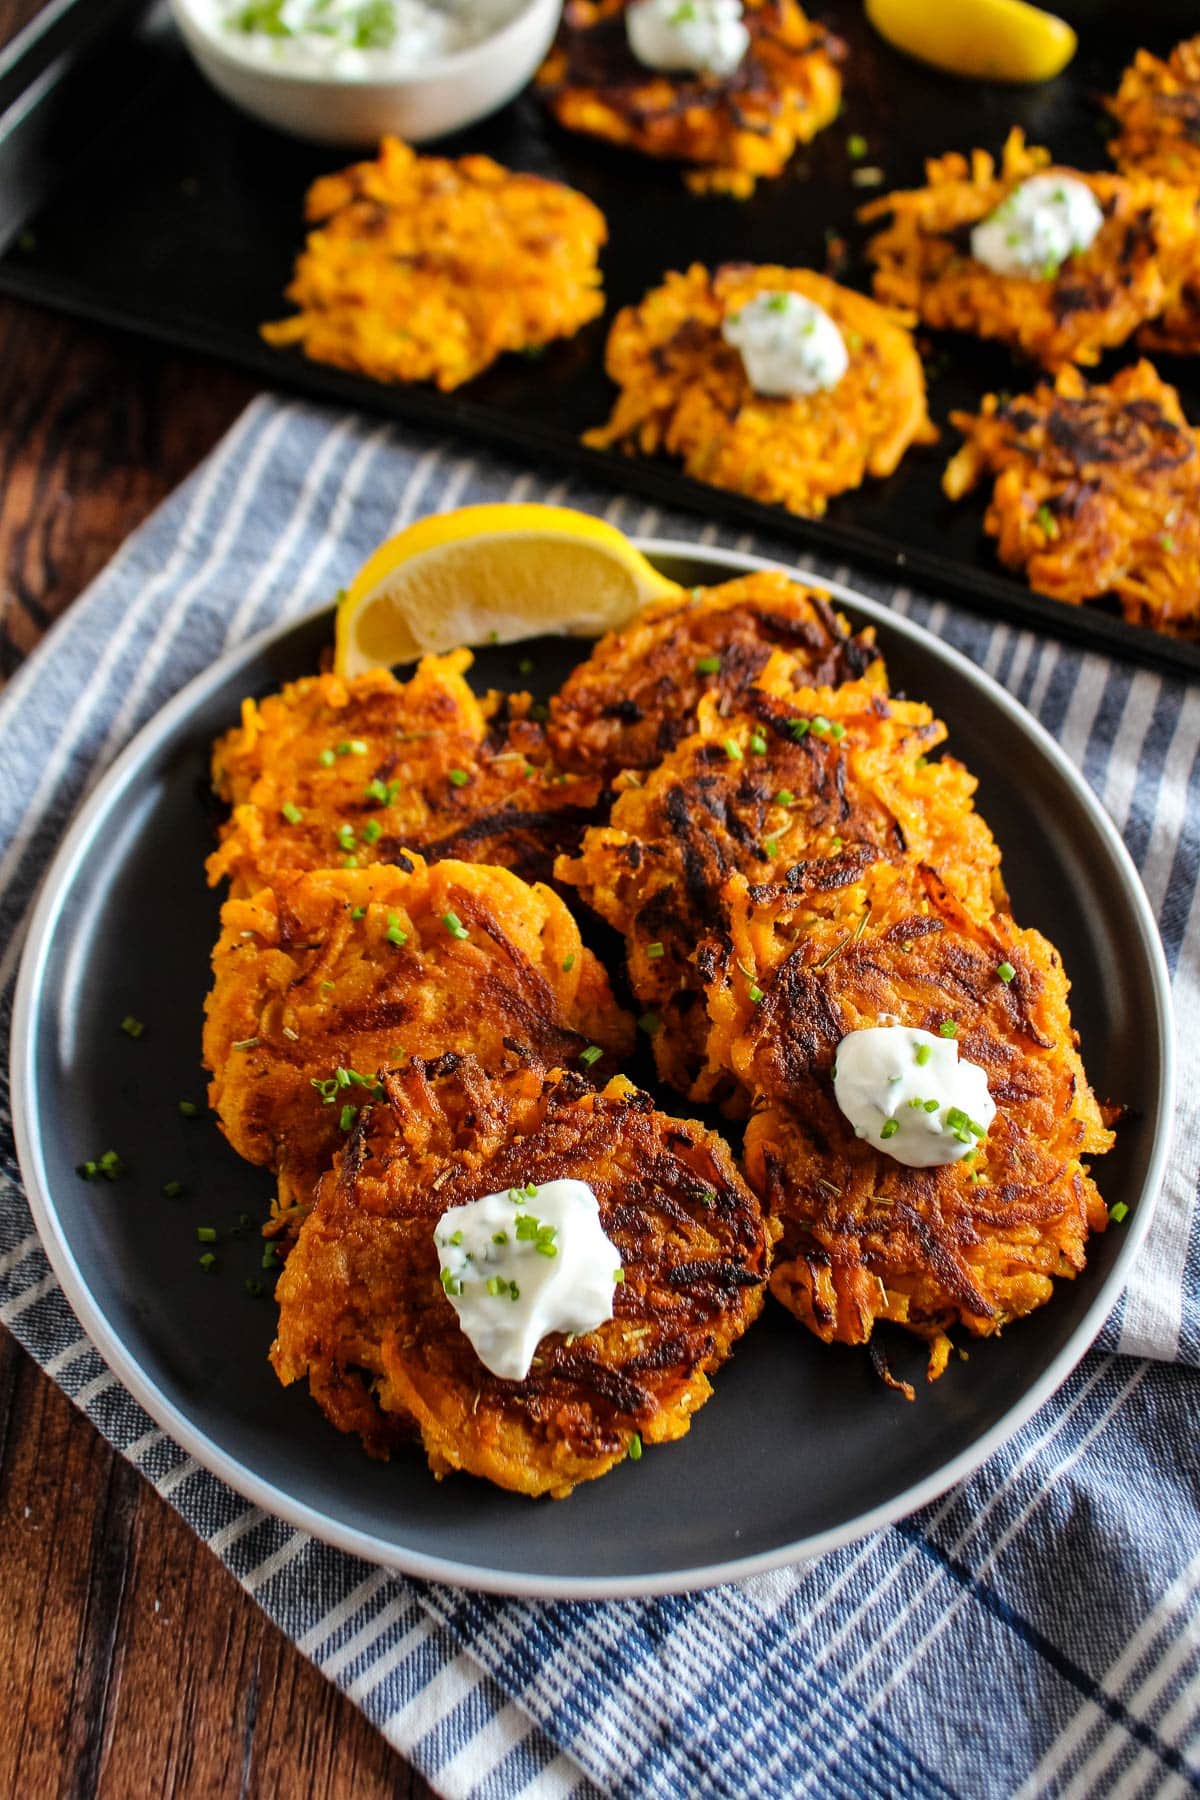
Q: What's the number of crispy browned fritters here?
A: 13